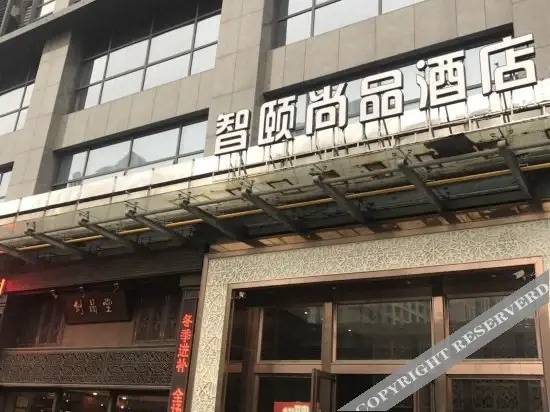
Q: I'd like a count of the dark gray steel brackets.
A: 9